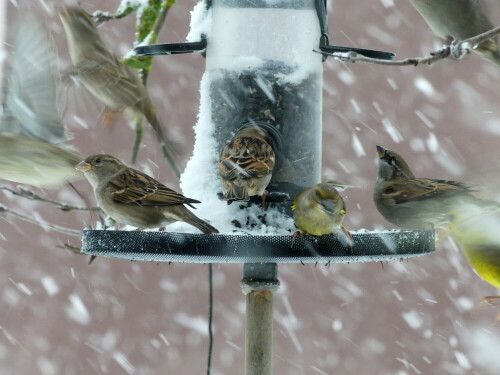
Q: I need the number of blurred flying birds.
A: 4